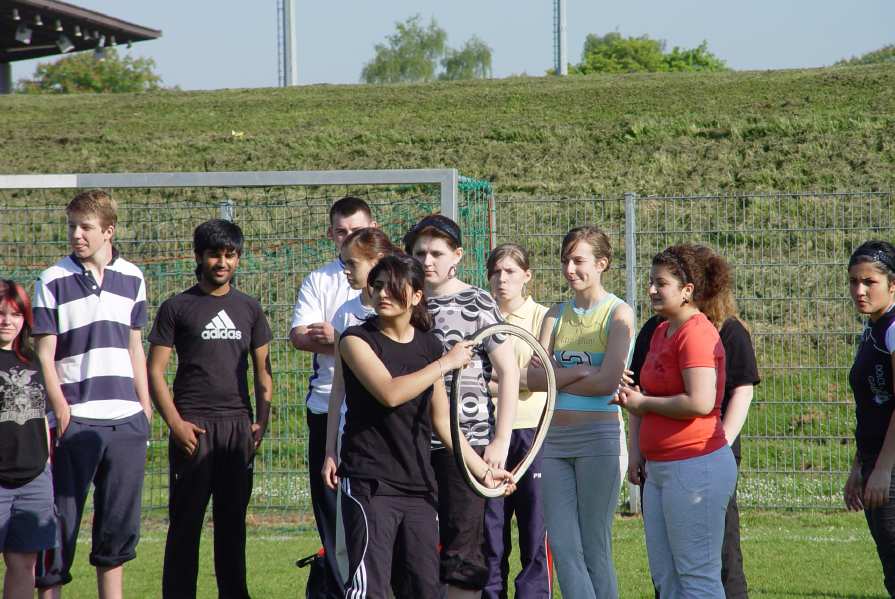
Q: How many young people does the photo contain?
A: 12